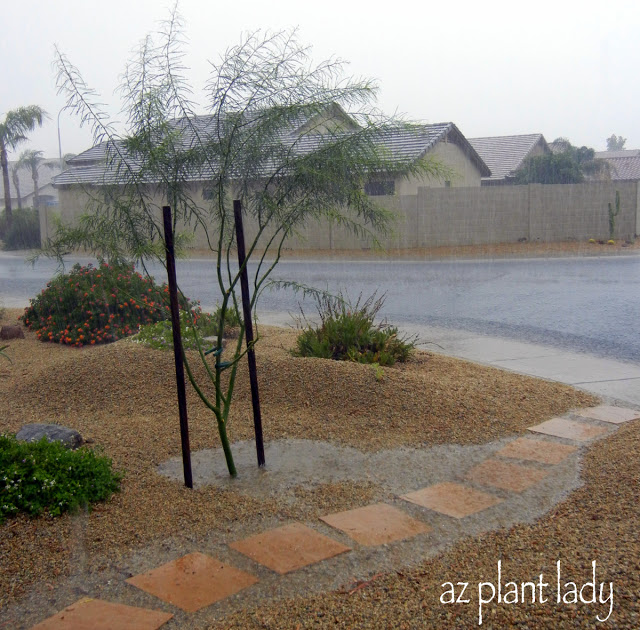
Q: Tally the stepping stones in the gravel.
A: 9